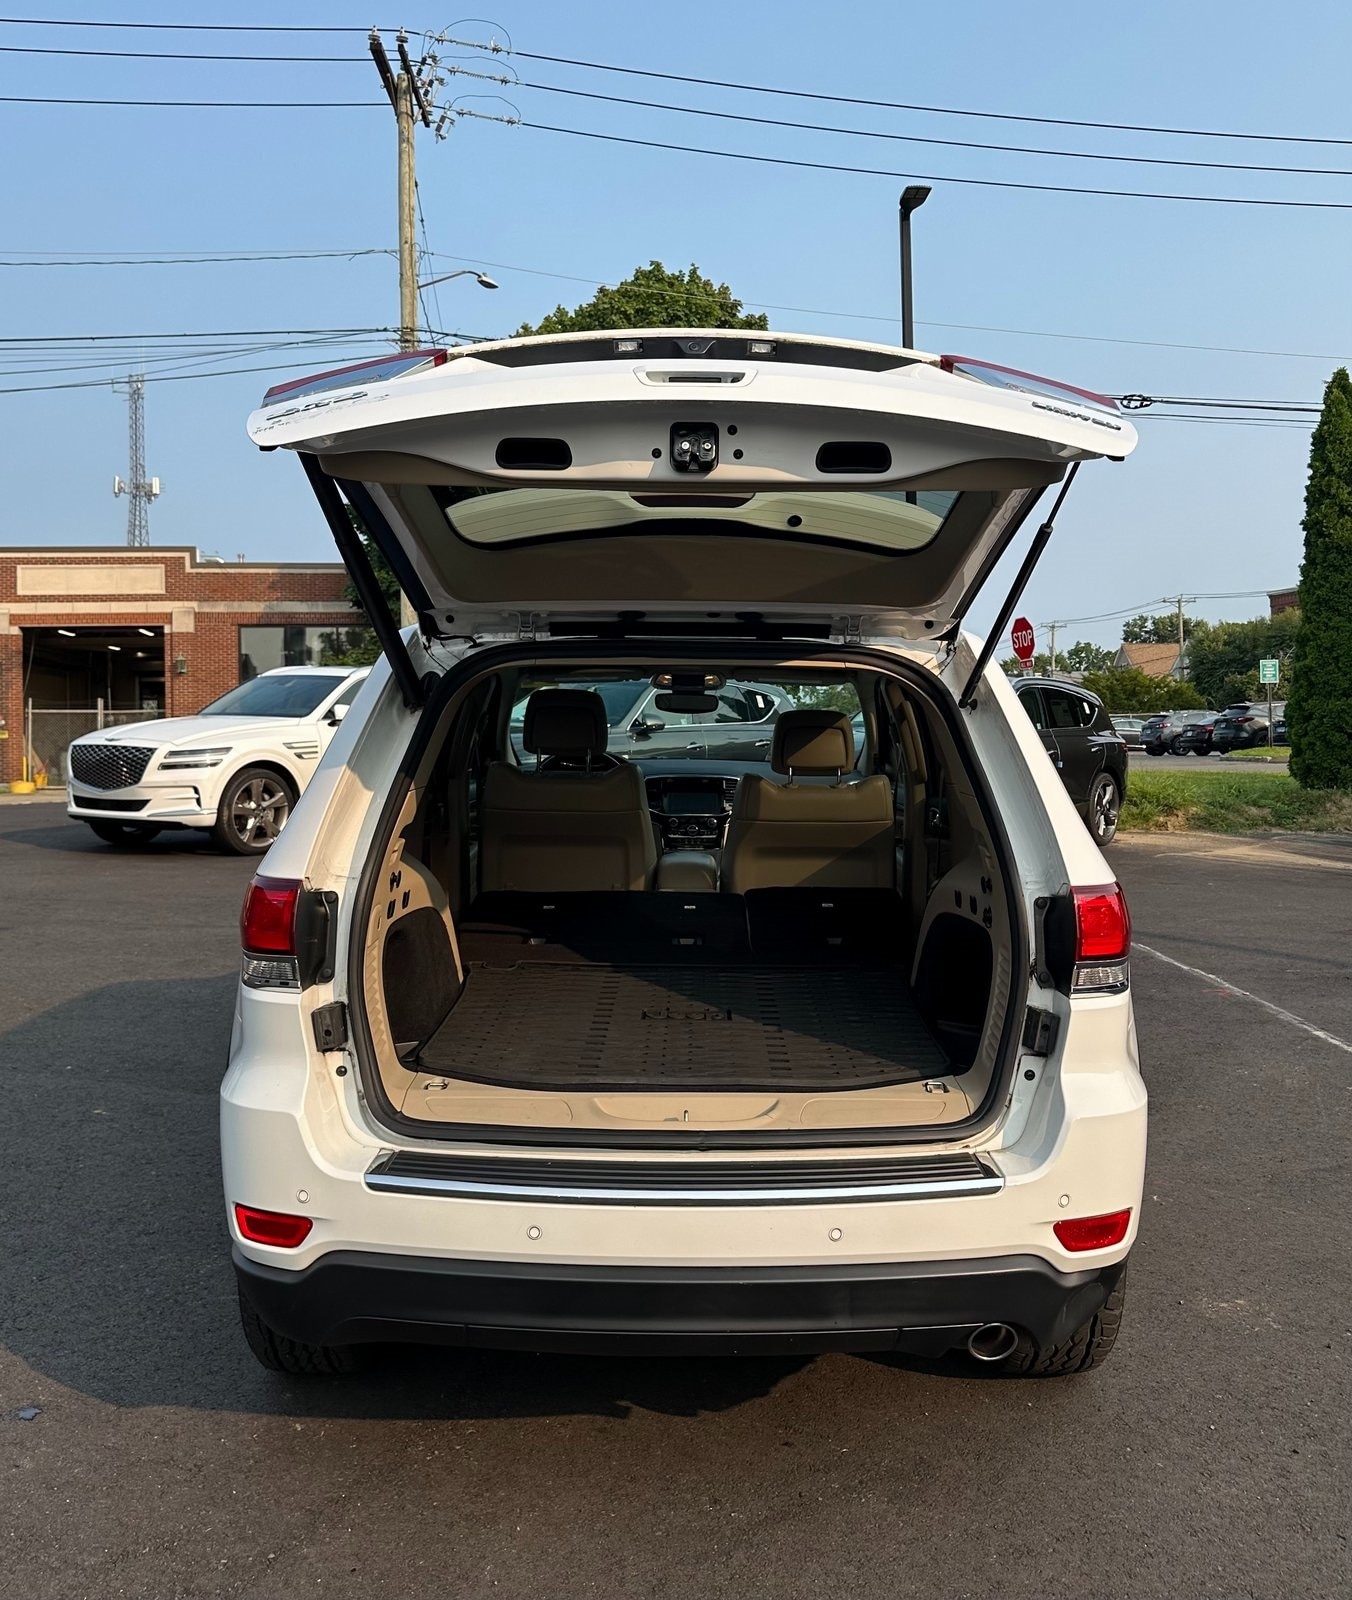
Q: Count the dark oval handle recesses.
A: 2